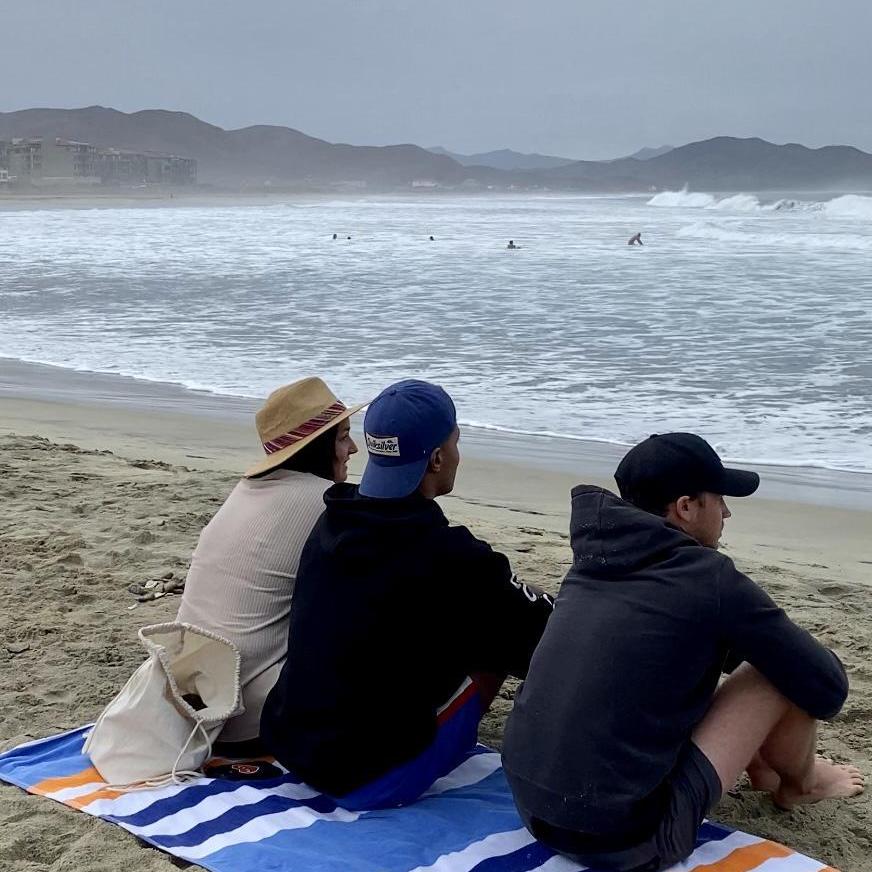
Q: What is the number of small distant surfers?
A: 5